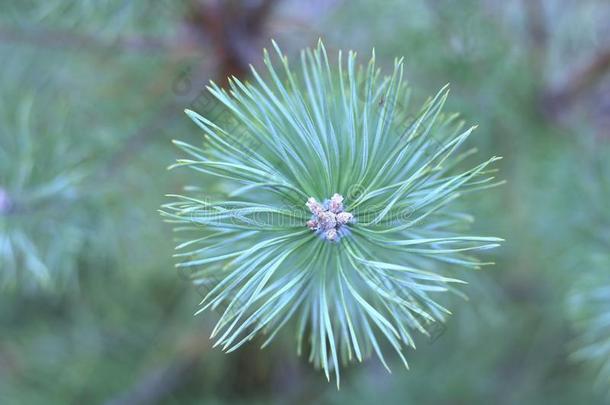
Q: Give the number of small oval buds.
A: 6